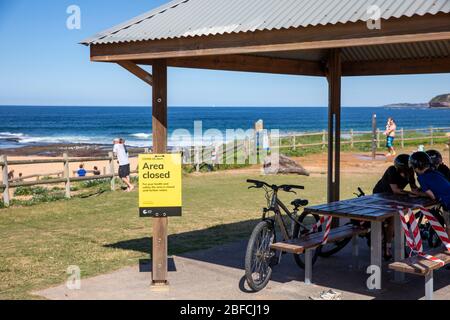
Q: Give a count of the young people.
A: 3